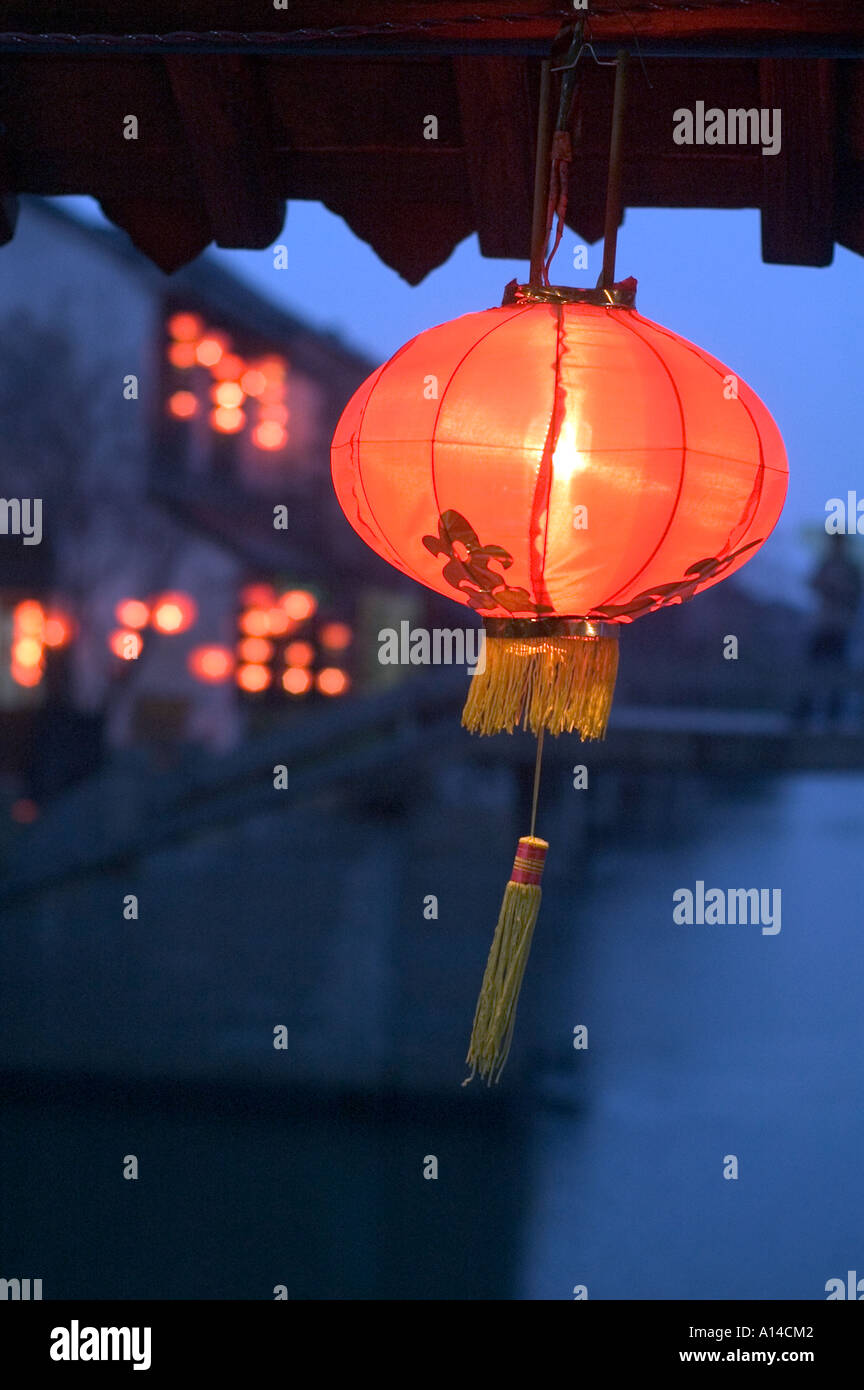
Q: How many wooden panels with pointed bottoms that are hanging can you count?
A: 3